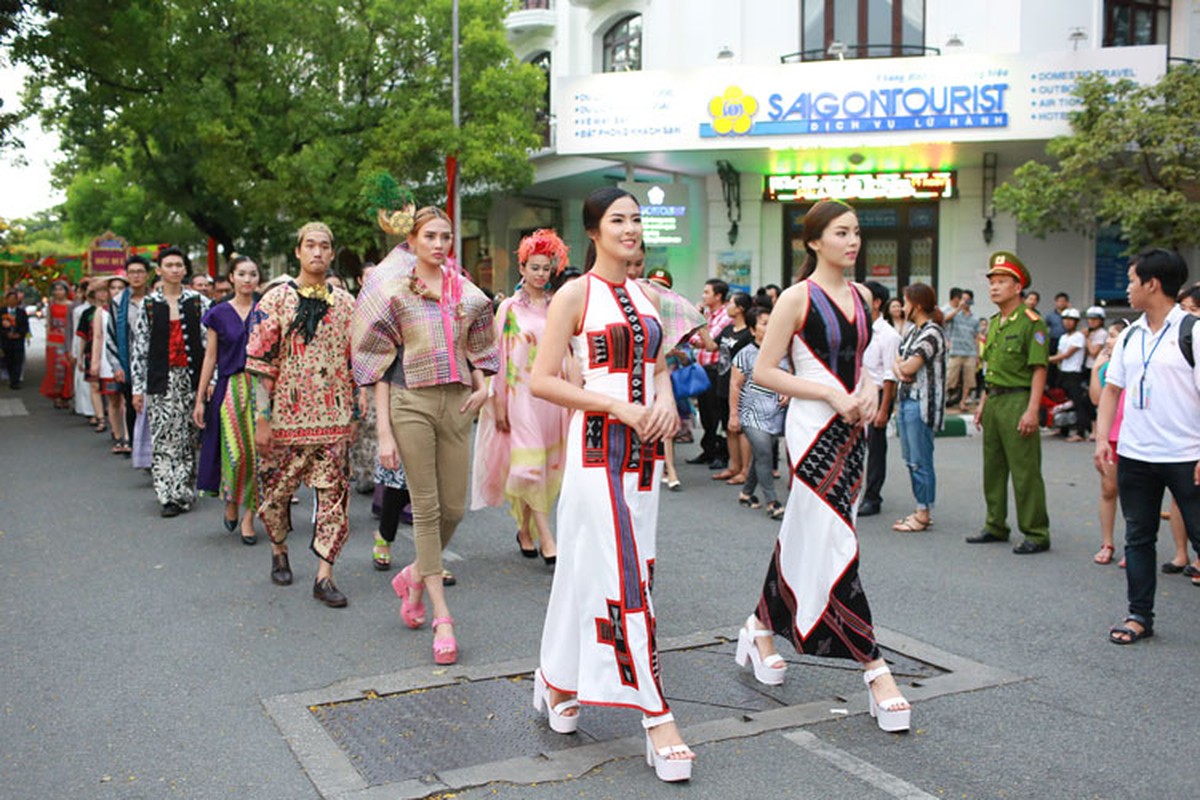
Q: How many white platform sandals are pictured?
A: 4